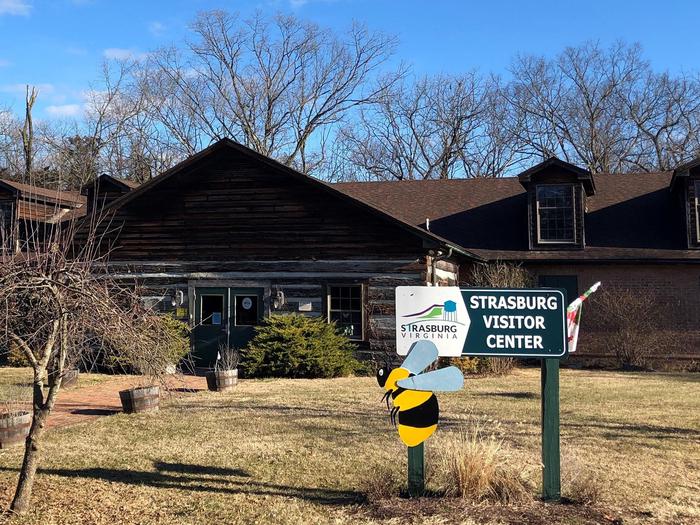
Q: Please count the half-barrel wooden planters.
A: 4